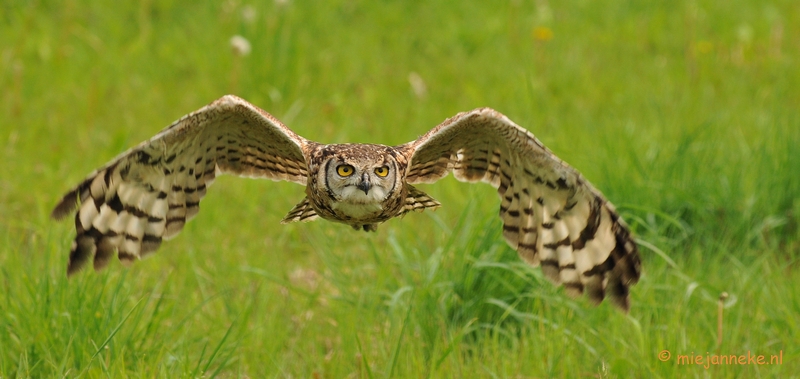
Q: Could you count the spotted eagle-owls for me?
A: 1